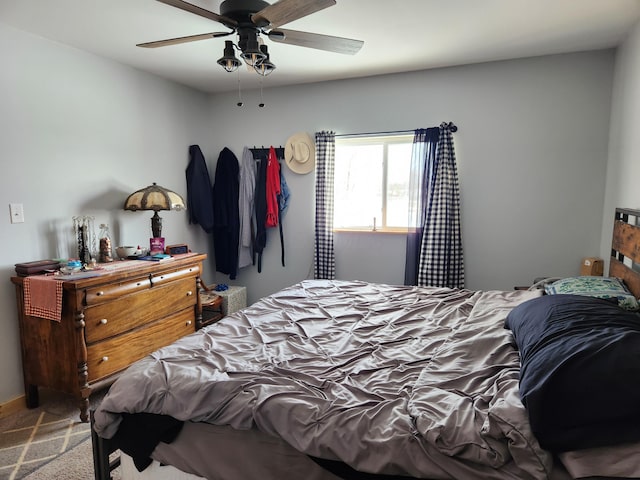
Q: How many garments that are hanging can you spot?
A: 6